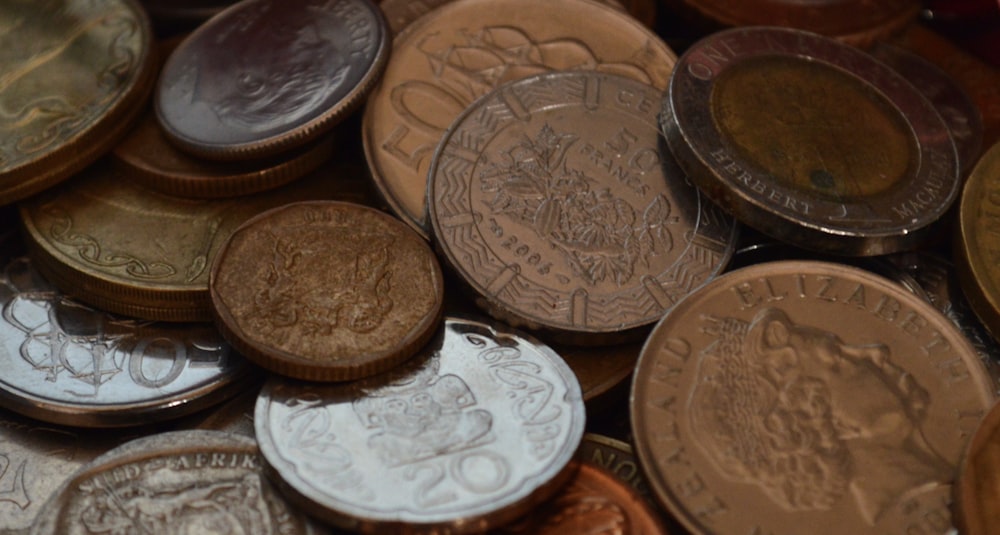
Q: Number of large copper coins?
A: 3